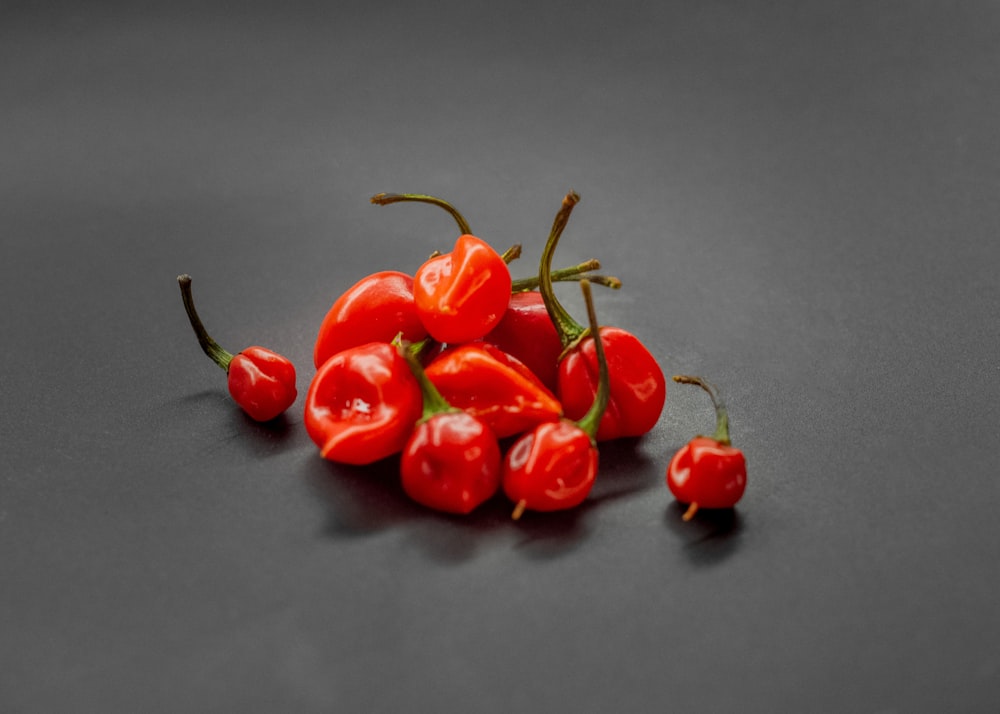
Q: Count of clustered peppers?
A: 8